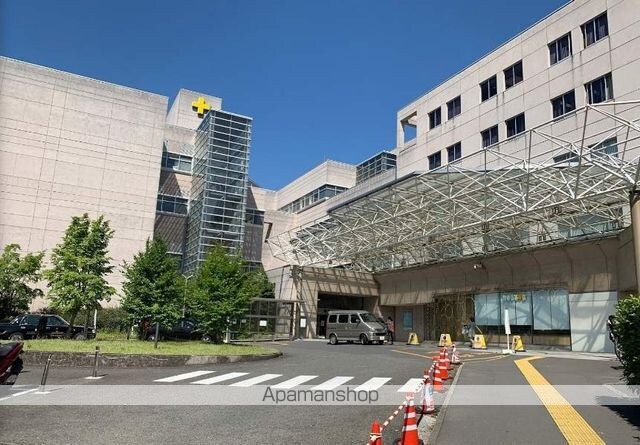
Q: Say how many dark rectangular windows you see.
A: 12